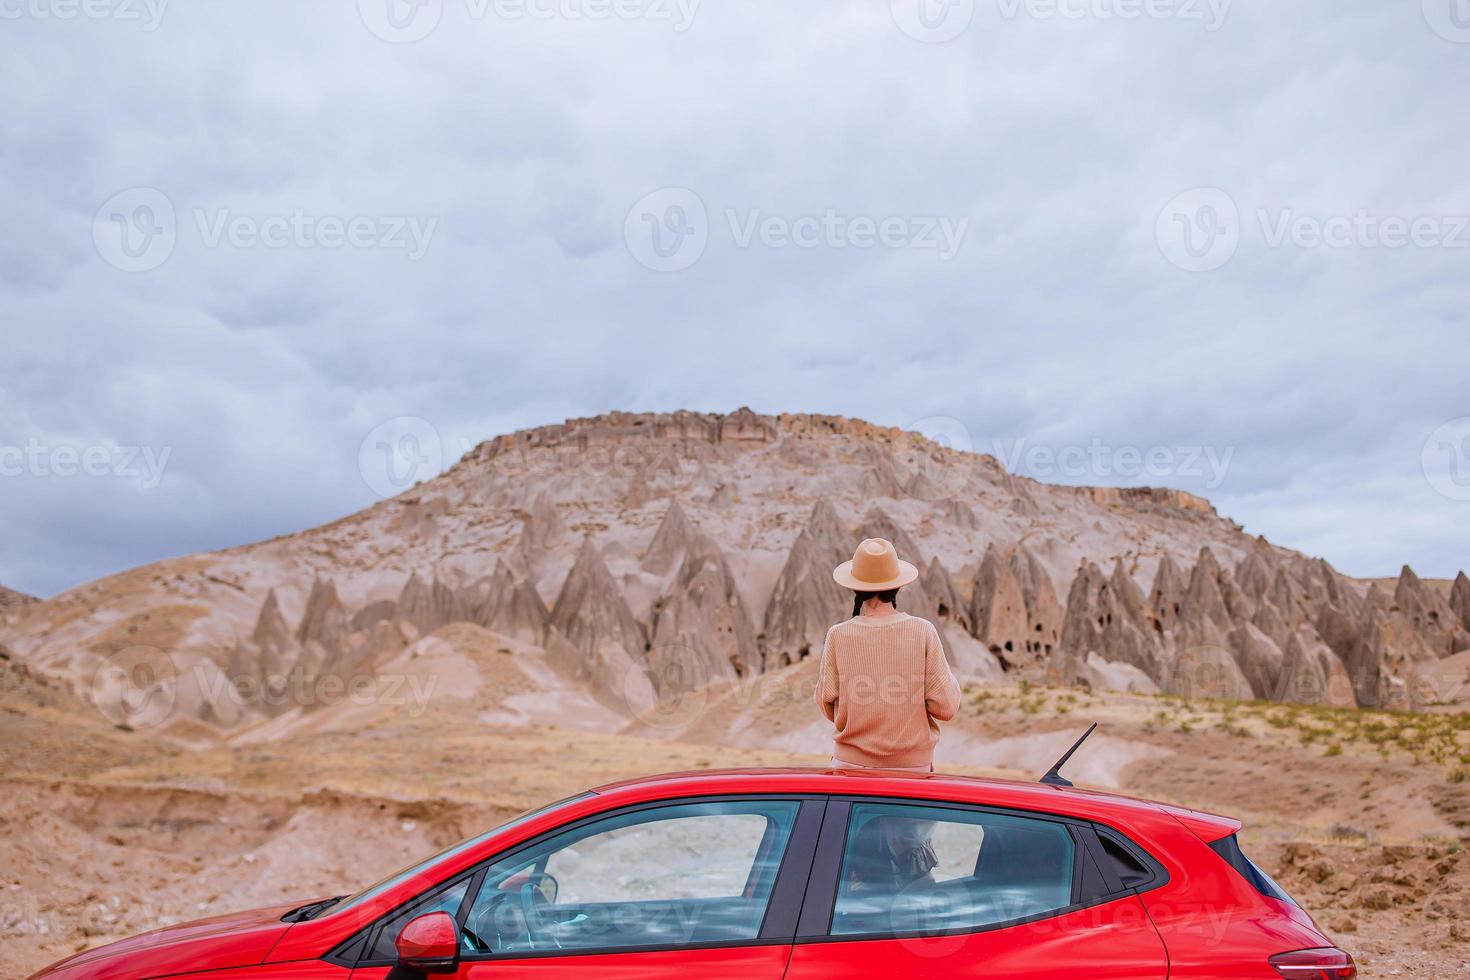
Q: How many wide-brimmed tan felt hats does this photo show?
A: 1